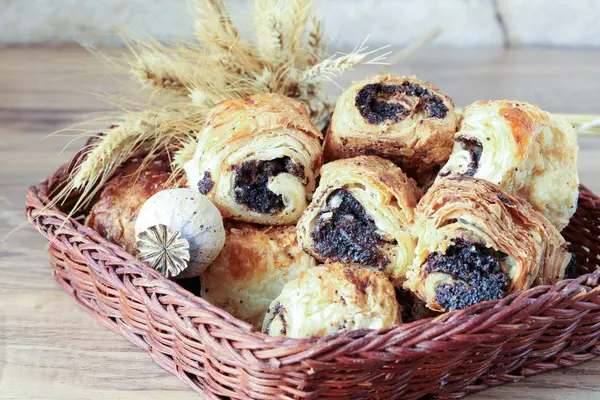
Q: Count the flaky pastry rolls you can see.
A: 8